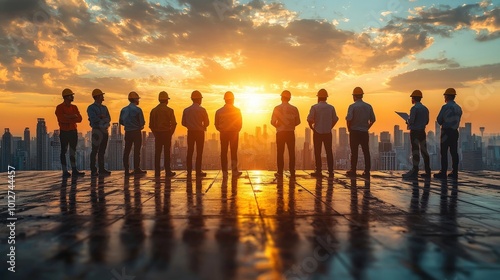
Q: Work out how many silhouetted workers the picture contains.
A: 11